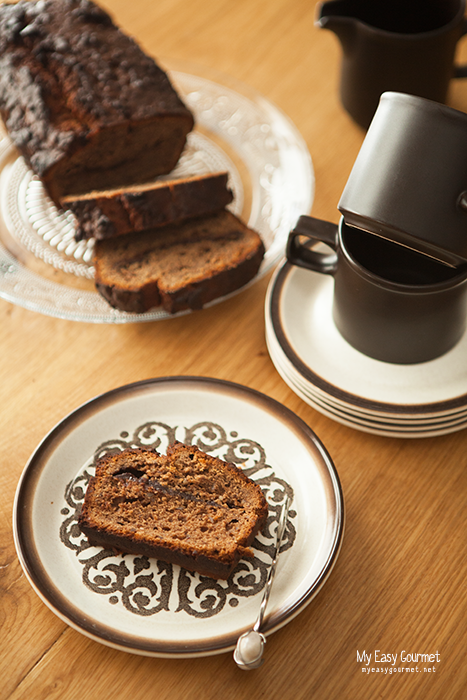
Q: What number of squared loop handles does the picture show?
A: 1